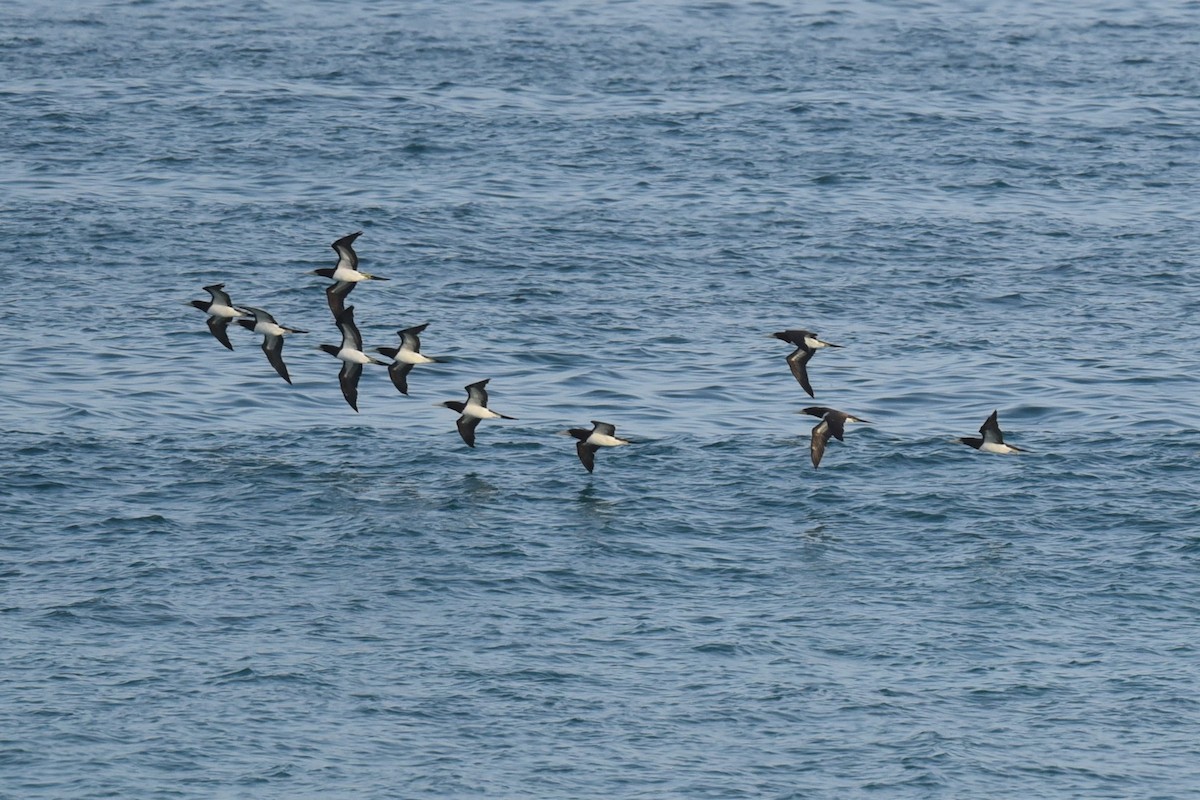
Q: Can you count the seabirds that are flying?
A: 10